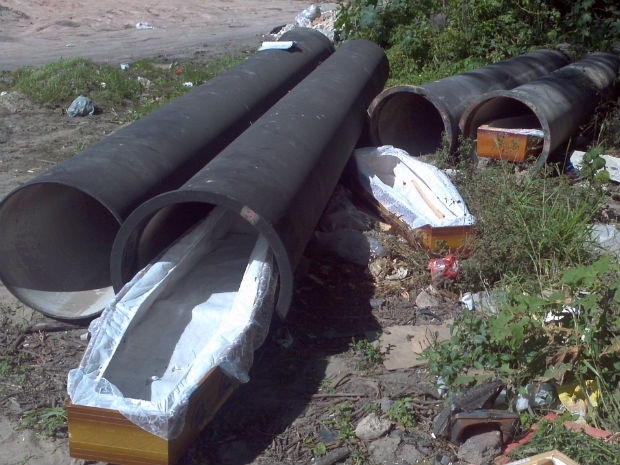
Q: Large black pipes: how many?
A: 4